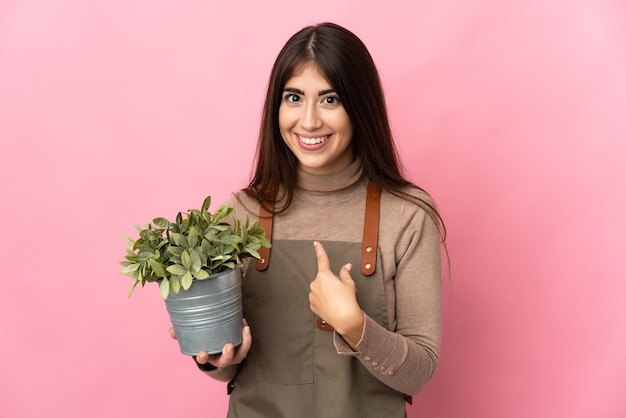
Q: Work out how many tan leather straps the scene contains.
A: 2